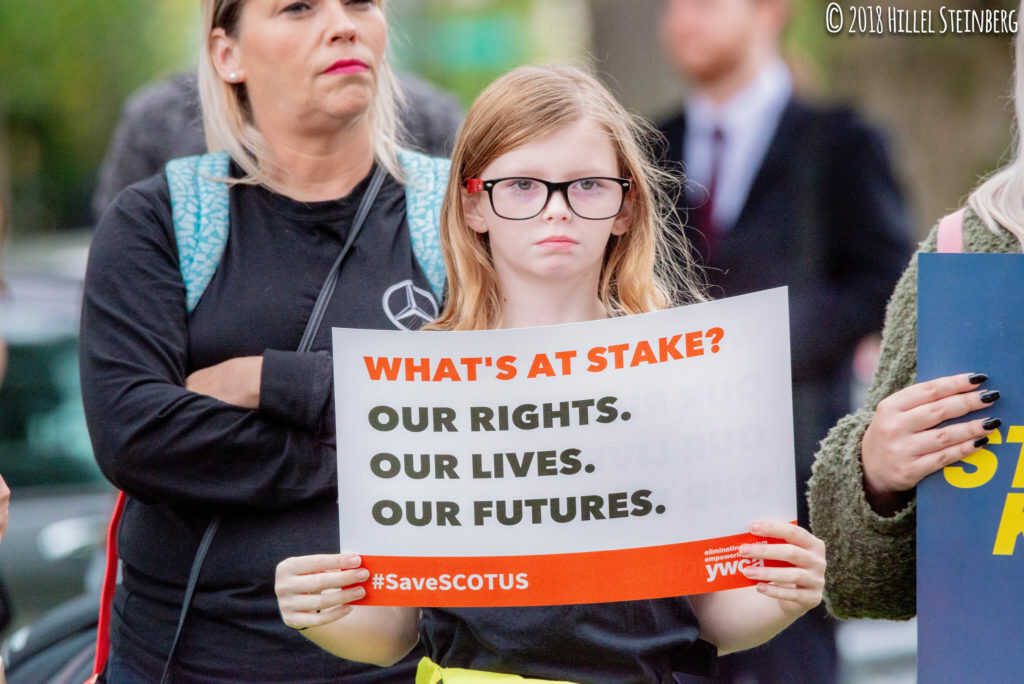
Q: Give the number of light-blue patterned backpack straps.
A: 2